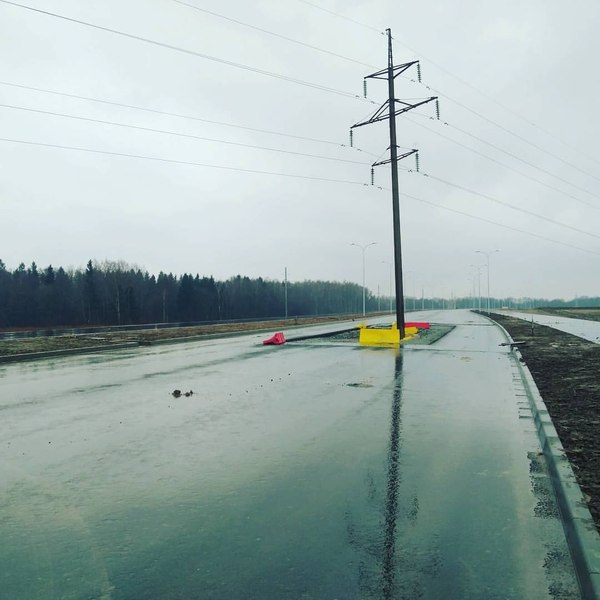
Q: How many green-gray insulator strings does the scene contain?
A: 6